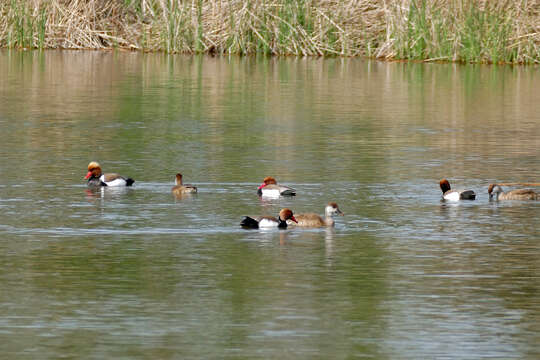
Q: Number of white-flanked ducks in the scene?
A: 4